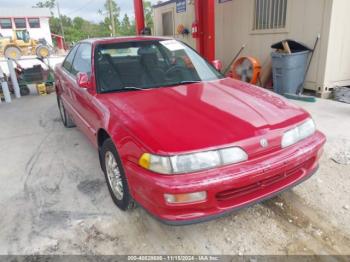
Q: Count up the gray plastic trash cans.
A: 1